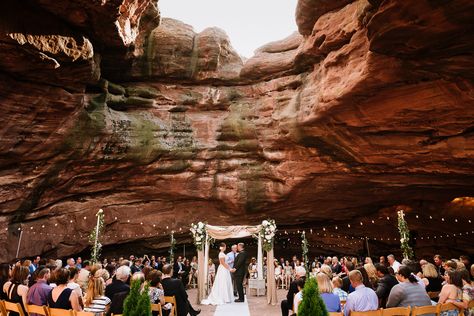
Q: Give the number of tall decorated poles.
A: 4